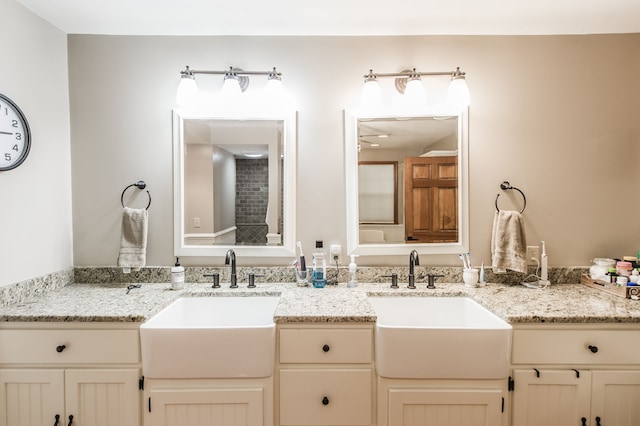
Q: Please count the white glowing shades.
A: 6